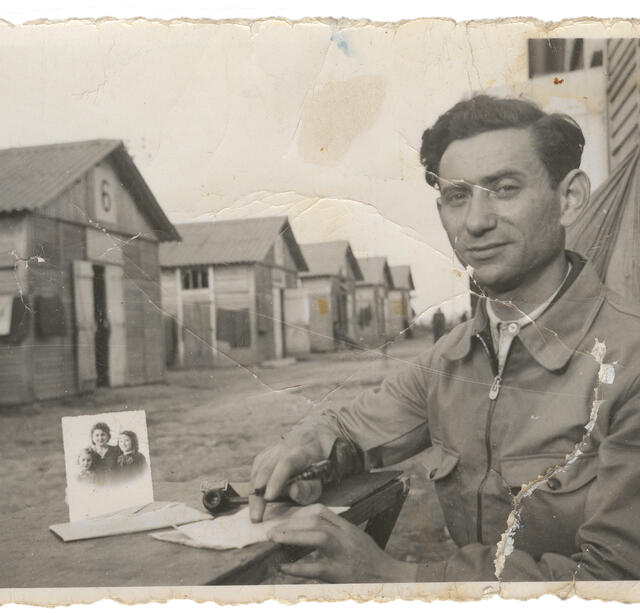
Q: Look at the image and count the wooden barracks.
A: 5